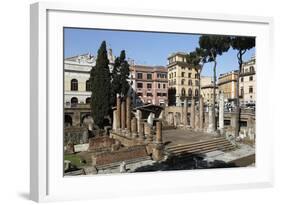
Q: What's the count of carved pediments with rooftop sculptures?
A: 1